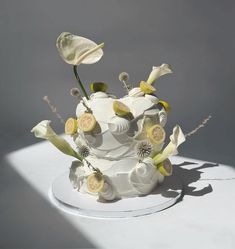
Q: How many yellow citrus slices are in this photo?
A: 9